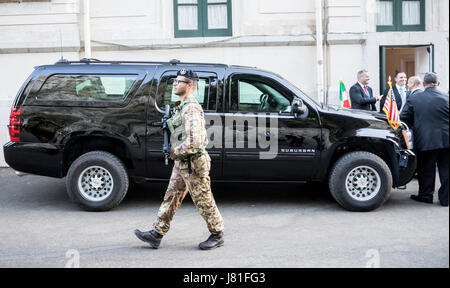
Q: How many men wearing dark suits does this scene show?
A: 4